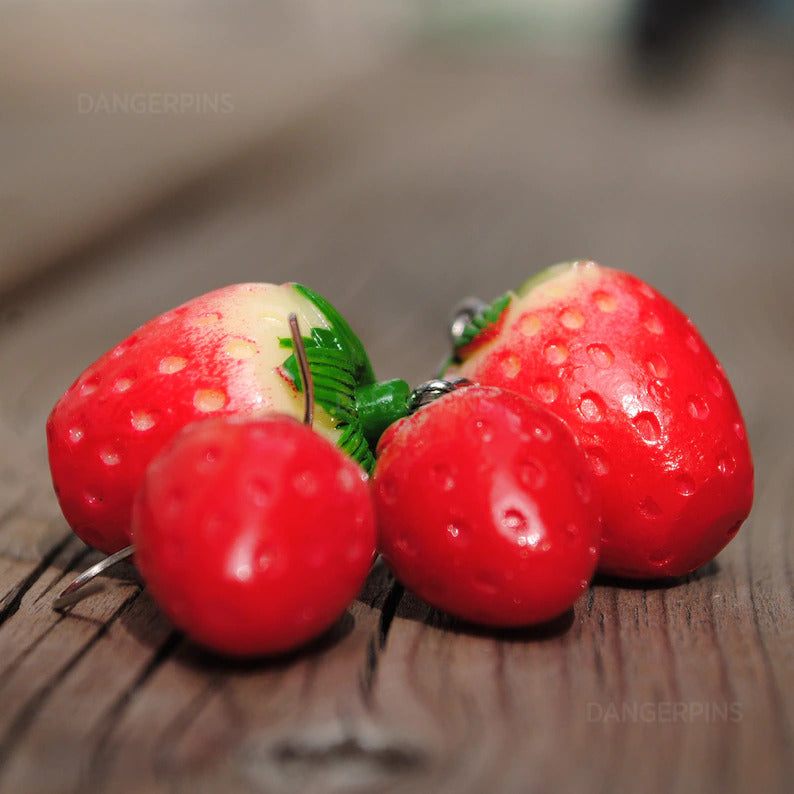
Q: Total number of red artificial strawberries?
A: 4